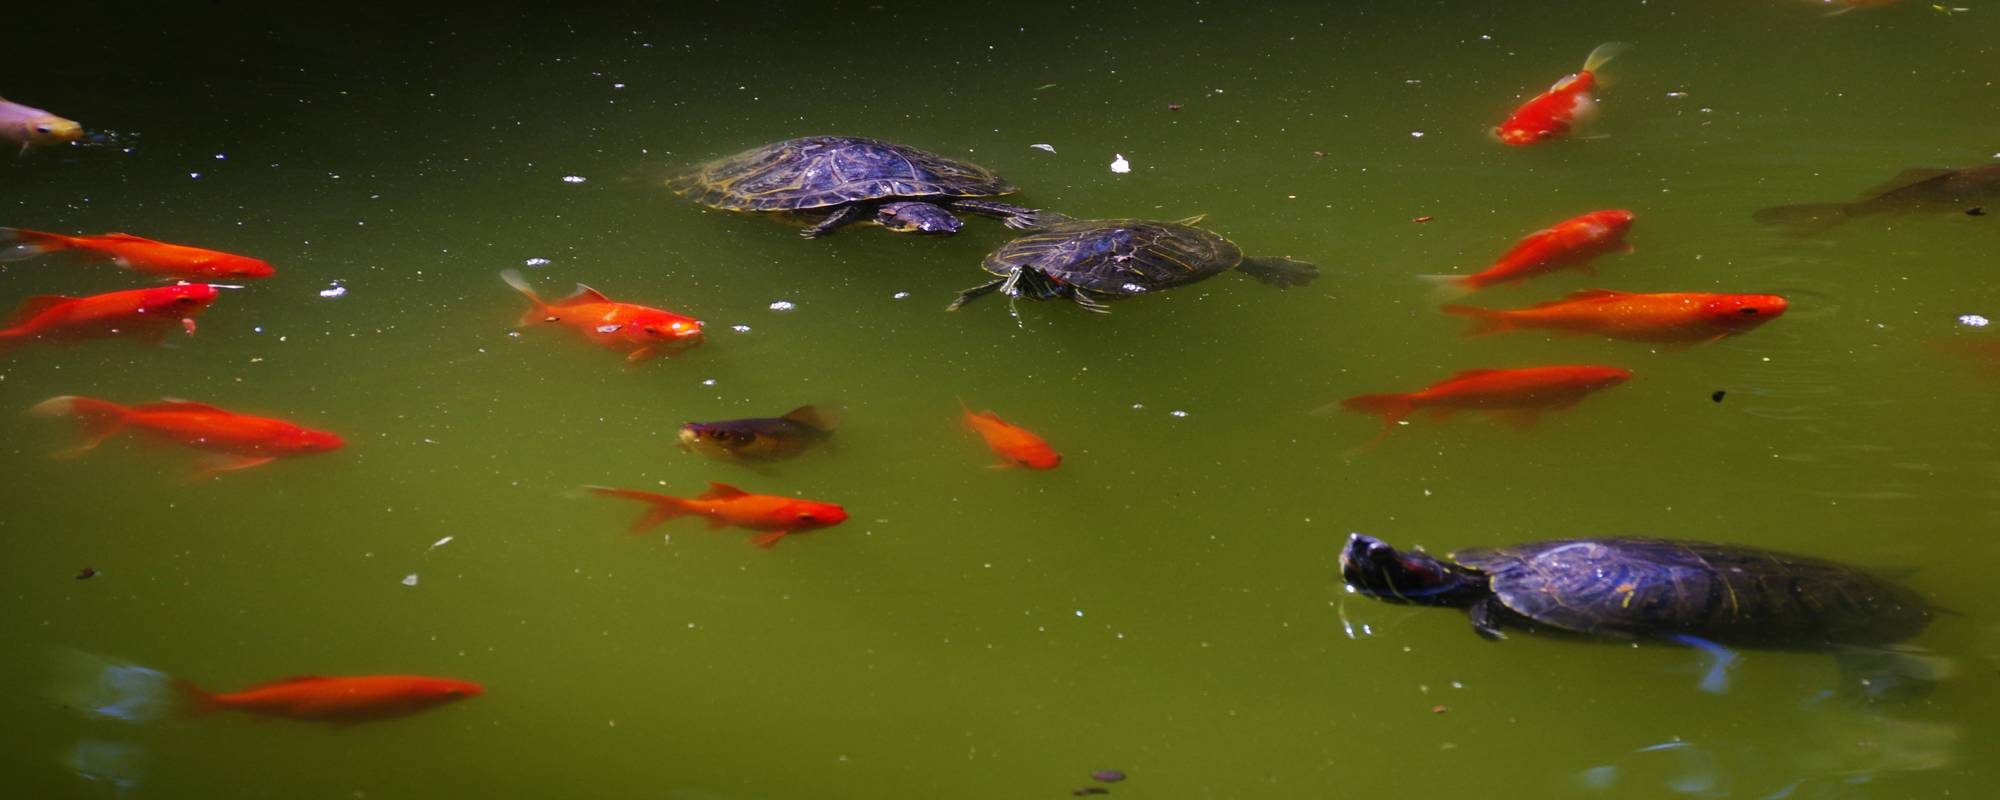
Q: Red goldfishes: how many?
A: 11